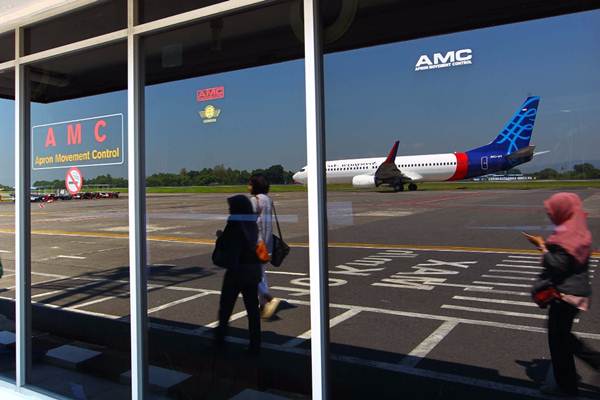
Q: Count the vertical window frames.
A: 3